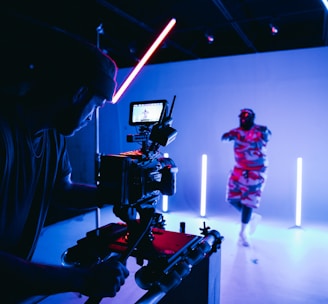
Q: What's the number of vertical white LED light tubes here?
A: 3